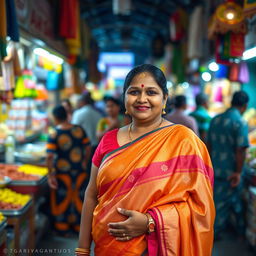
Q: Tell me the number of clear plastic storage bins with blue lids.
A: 0